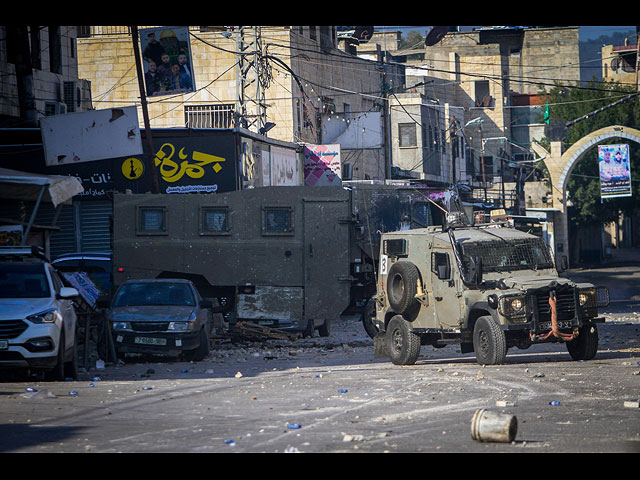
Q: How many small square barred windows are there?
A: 3